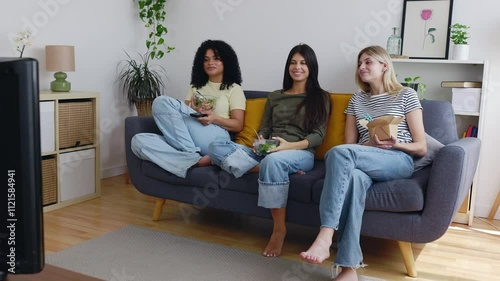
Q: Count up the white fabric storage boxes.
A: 2